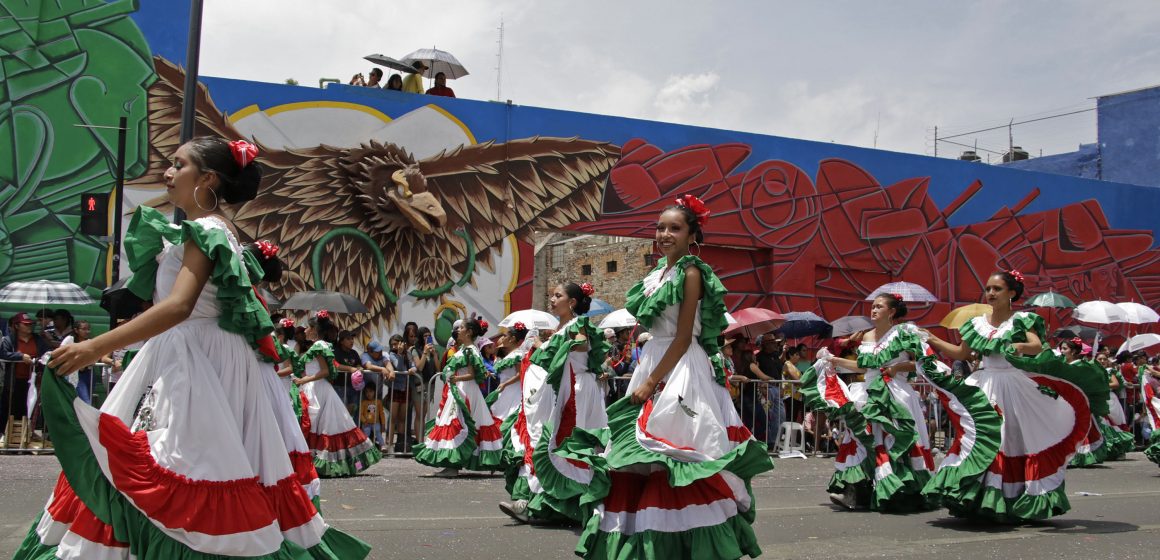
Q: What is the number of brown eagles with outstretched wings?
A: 1